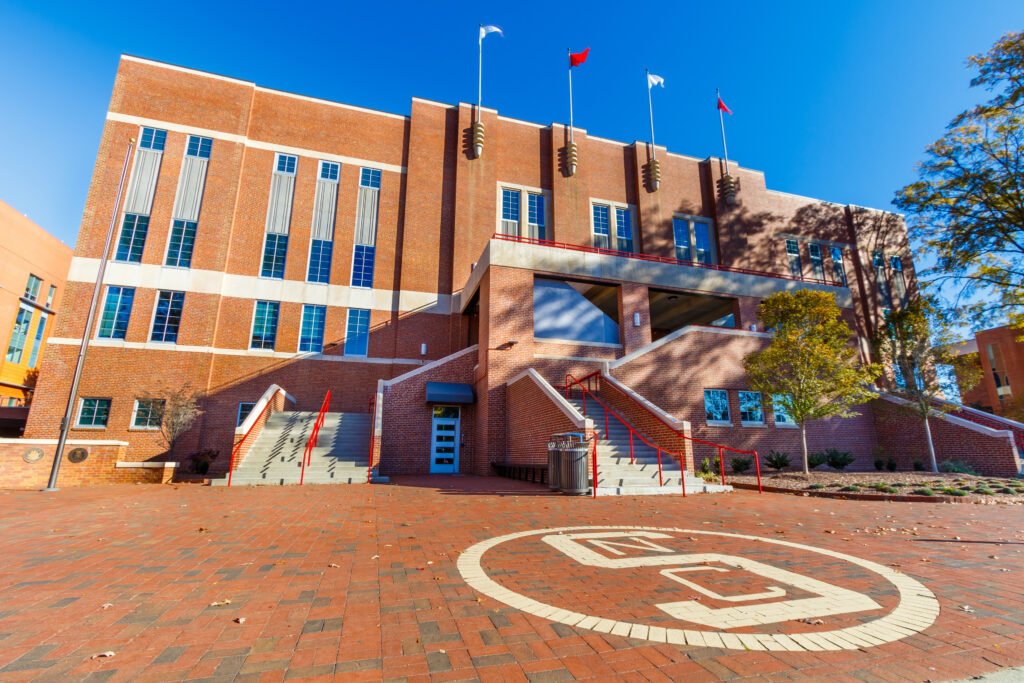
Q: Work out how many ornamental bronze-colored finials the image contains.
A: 4